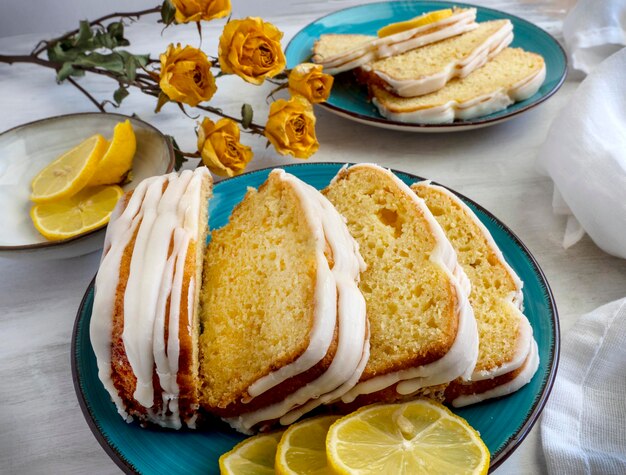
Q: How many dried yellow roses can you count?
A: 6